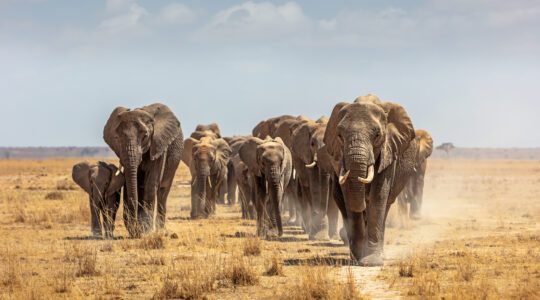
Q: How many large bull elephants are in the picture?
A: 1